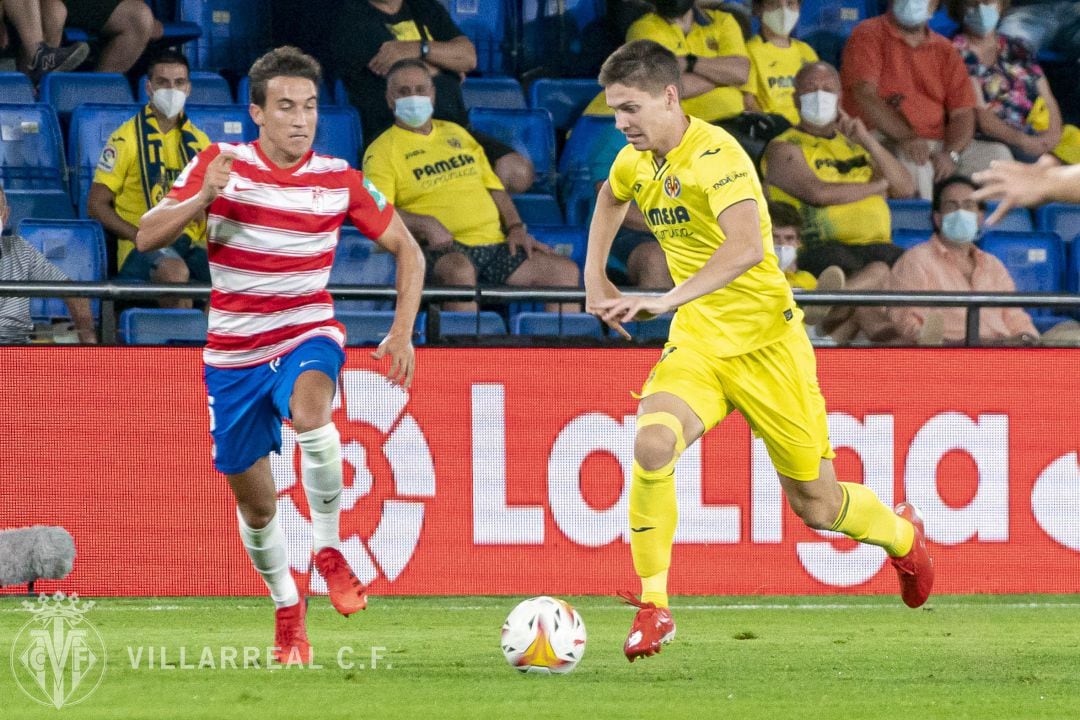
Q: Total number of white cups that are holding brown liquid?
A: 0